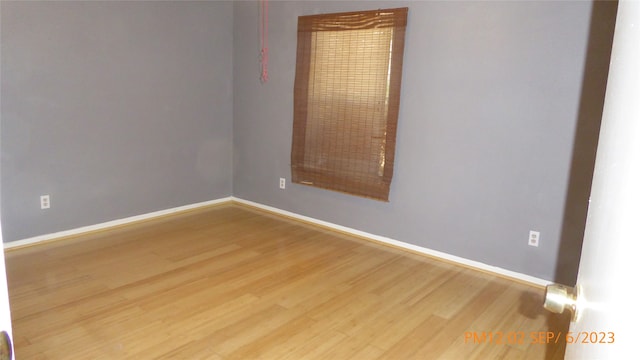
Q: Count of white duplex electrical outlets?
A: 3